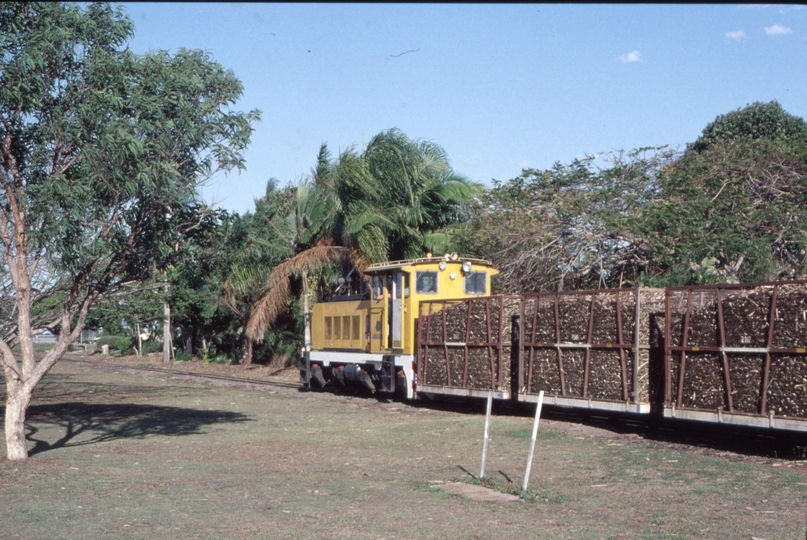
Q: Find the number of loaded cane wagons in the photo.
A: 3